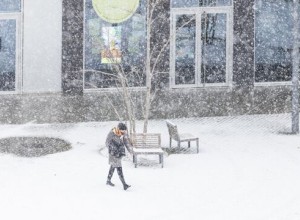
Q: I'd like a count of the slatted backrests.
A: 2